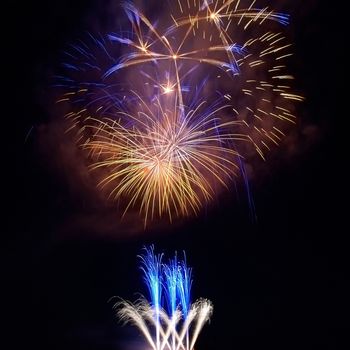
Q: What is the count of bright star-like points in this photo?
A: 4